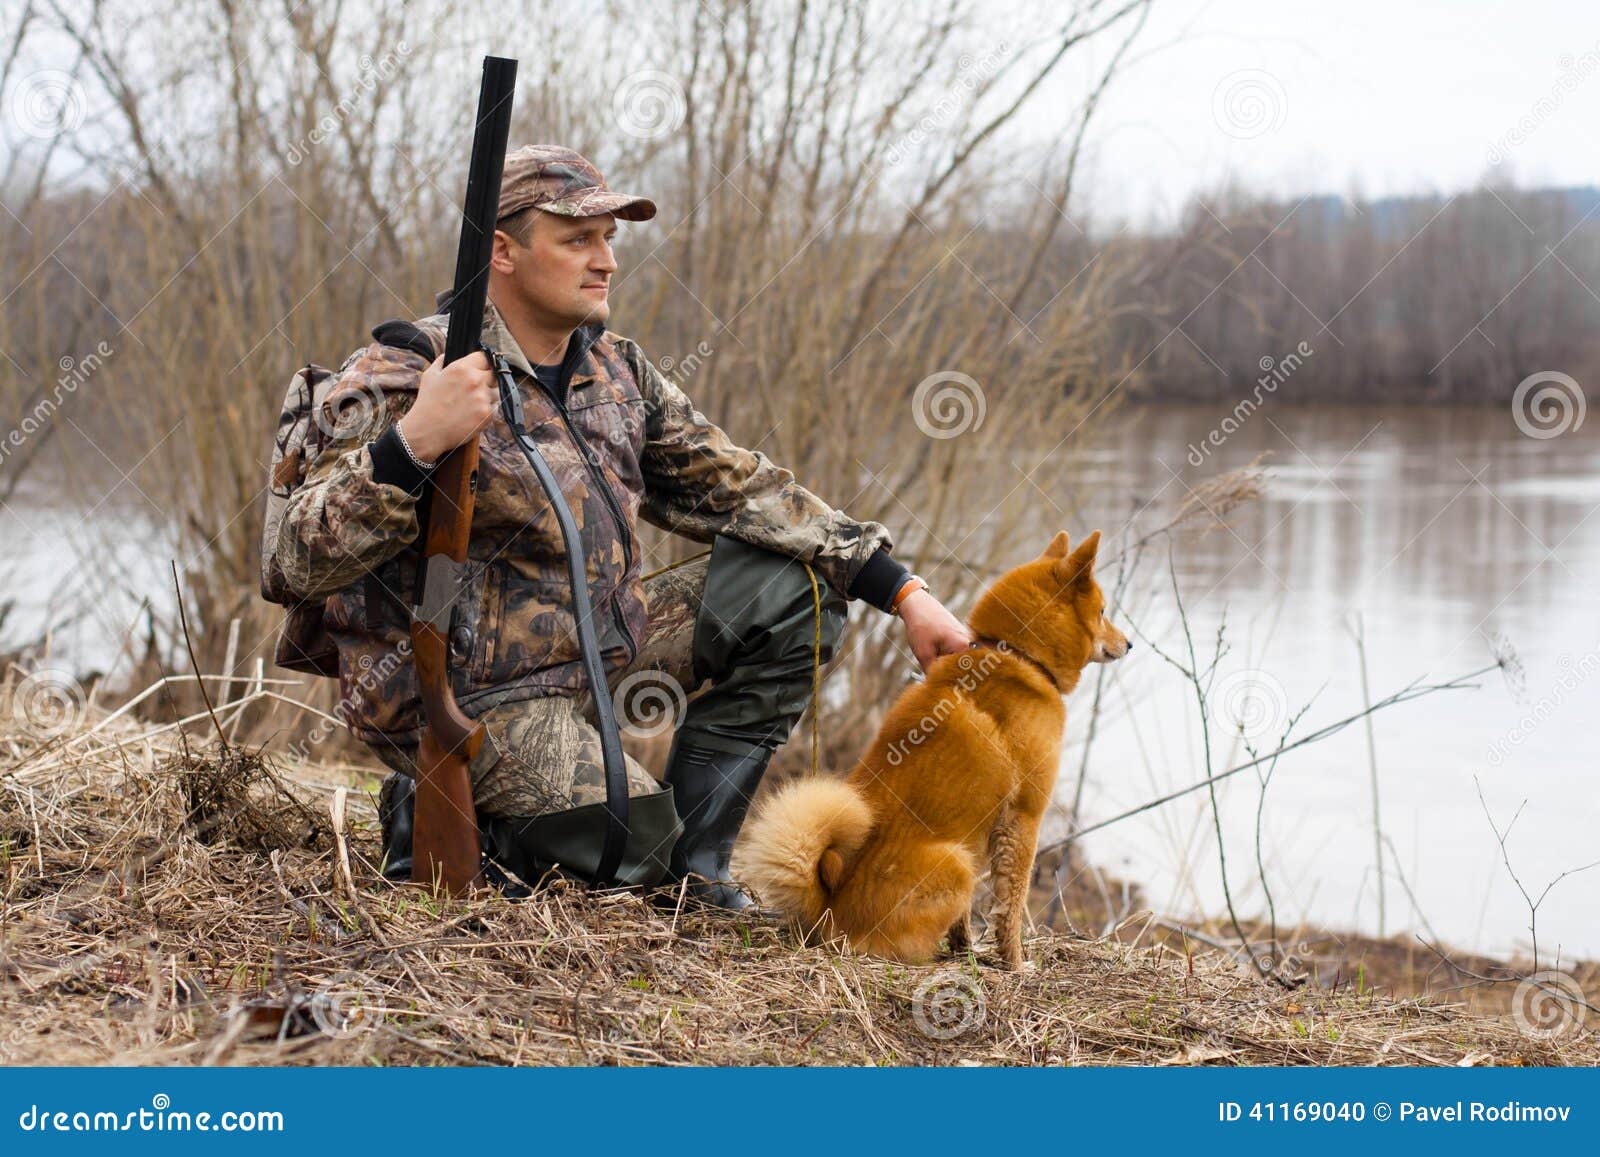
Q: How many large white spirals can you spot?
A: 12